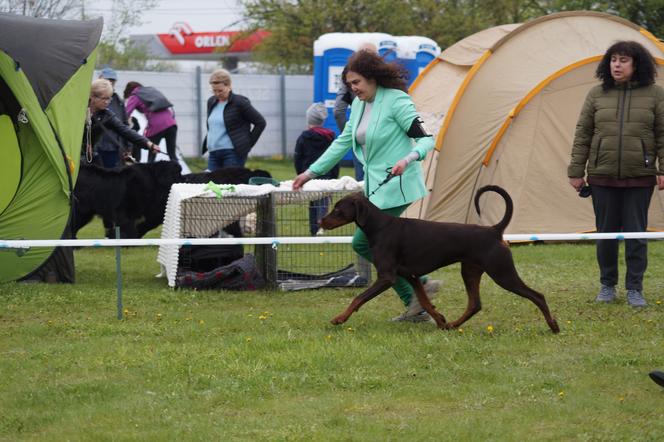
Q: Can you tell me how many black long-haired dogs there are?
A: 2